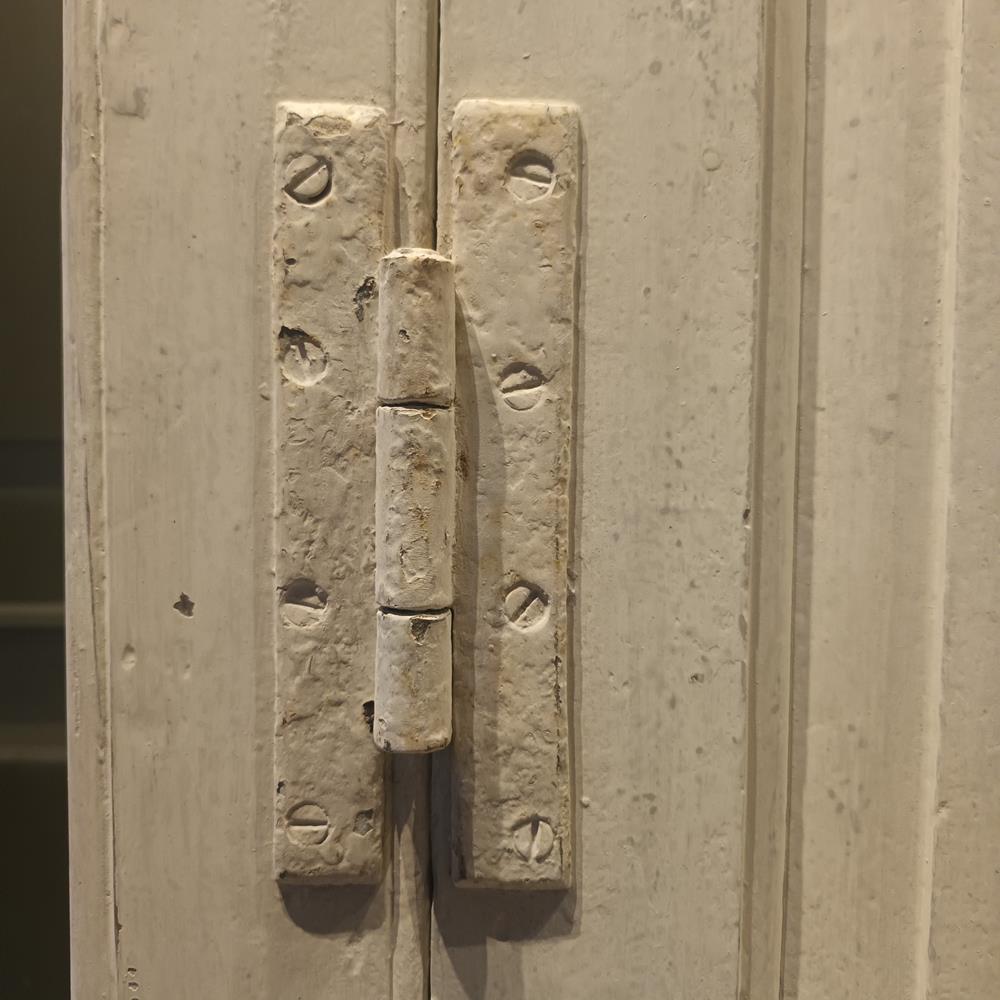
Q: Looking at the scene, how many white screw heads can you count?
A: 8